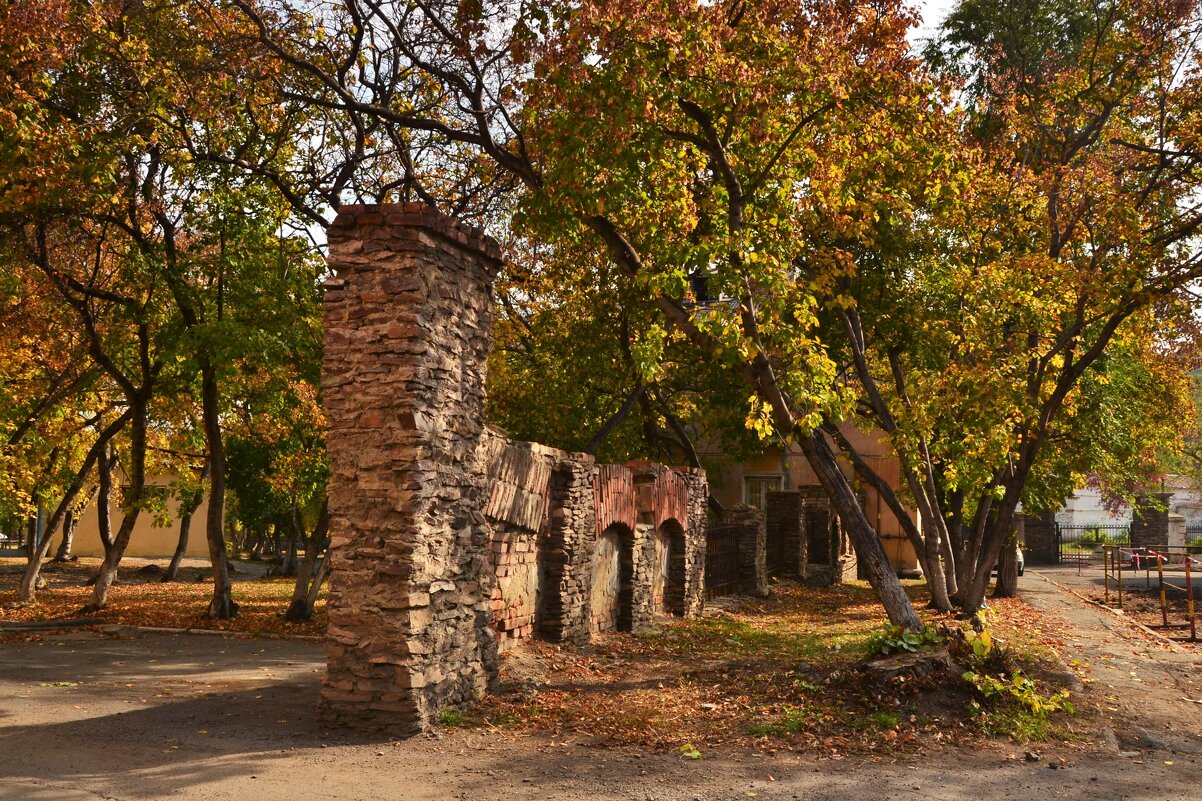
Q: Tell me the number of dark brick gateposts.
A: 2